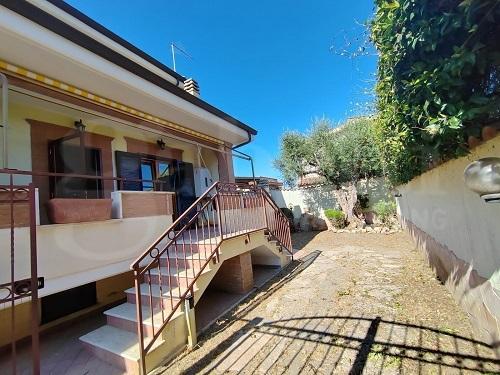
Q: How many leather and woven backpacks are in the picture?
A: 0